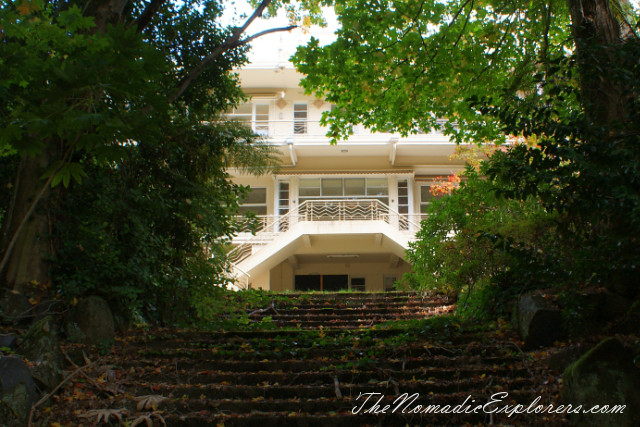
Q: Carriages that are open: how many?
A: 0